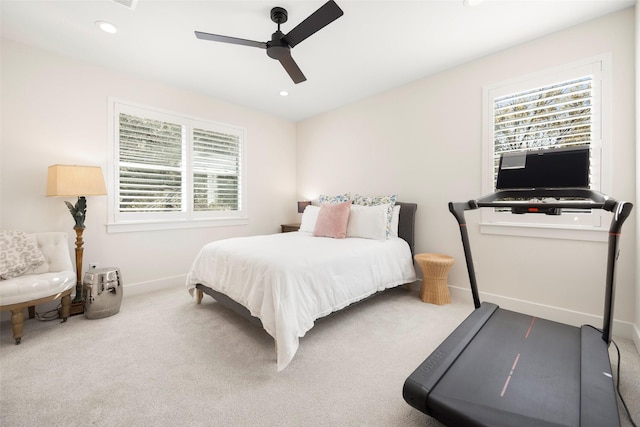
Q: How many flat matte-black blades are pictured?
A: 3